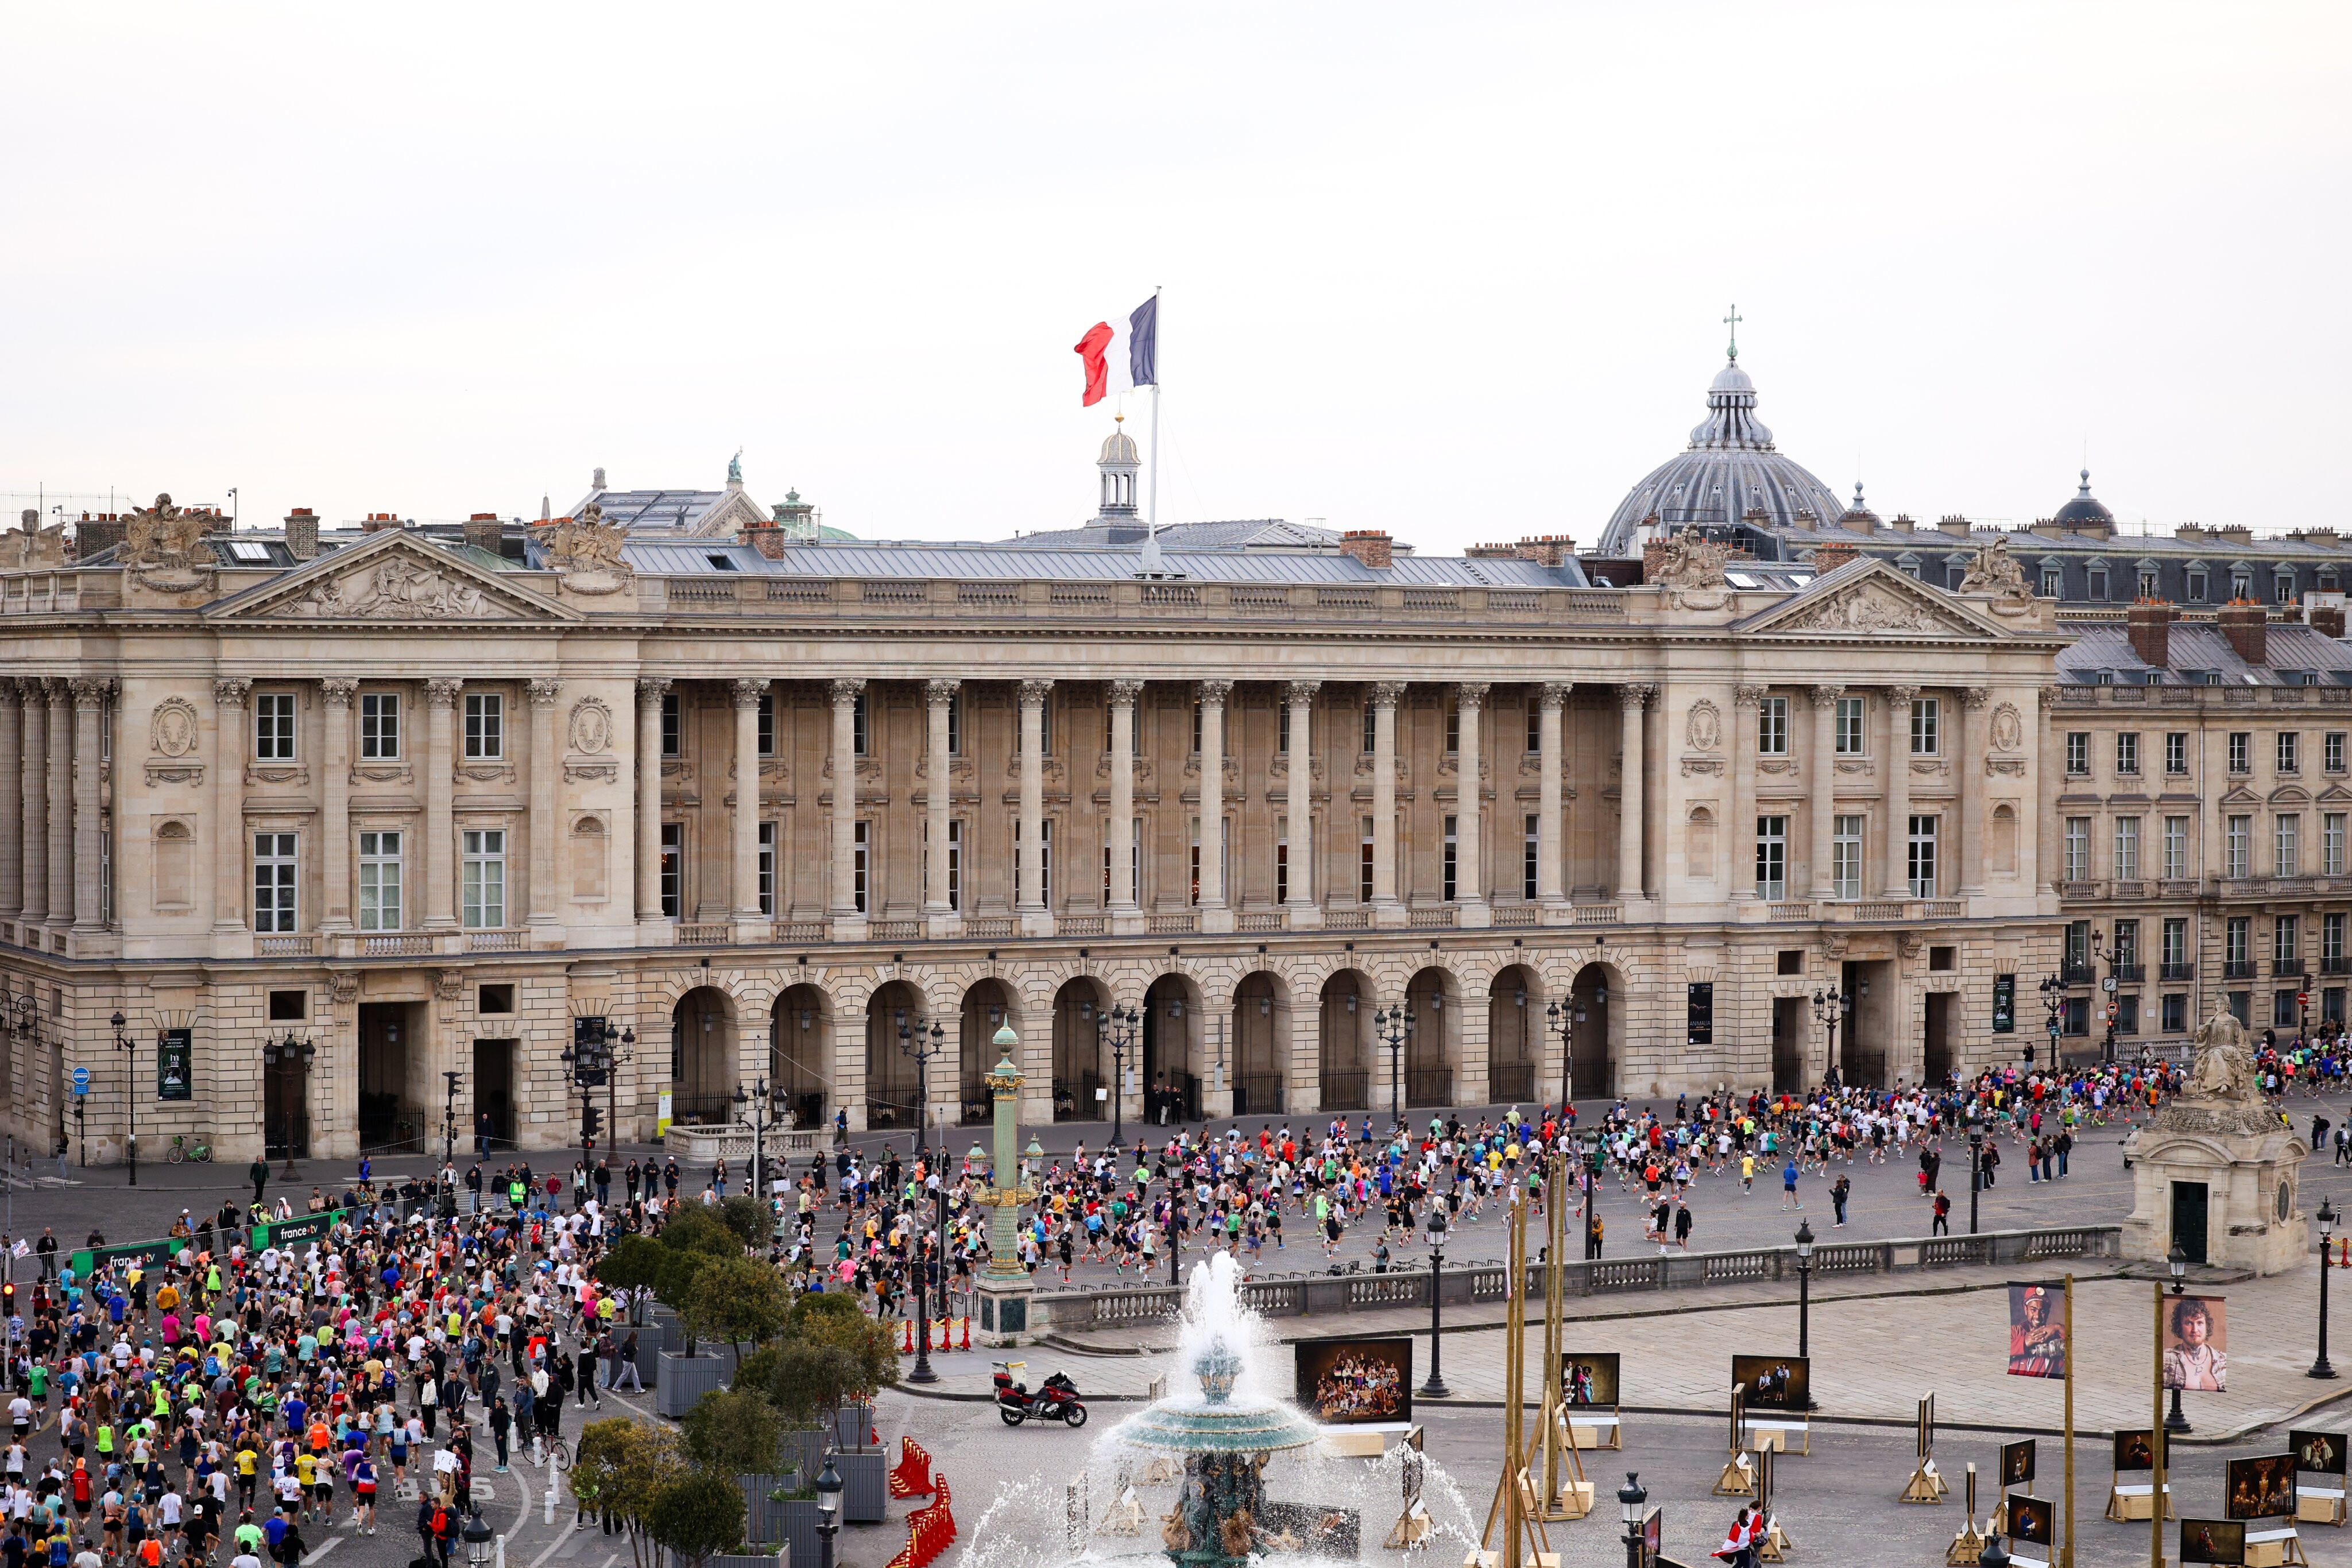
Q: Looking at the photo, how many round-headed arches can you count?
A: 11